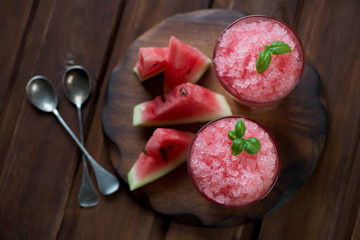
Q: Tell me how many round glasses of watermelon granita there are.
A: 2